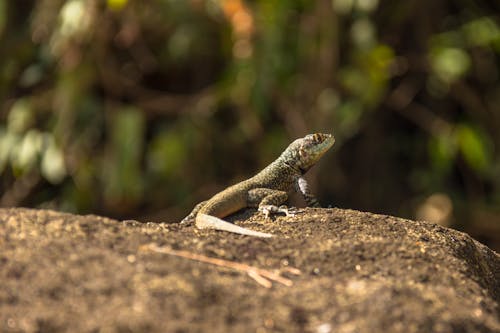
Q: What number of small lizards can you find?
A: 1